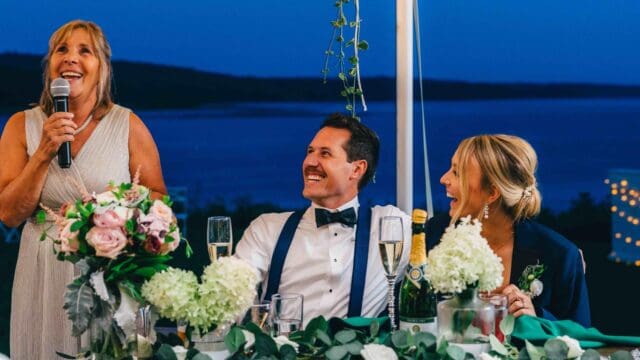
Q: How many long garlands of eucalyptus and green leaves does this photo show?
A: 1